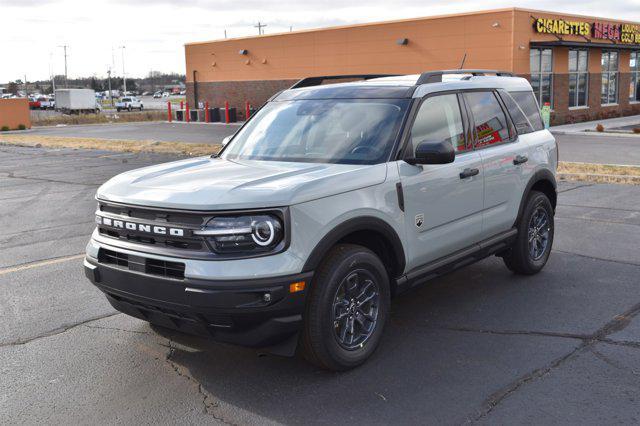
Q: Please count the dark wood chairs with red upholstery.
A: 0